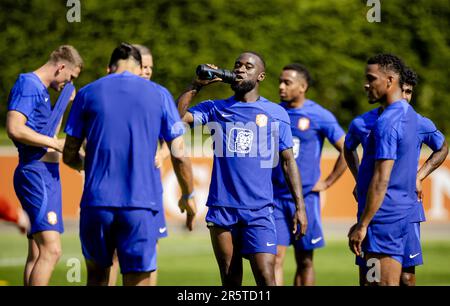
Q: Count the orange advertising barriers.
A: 1